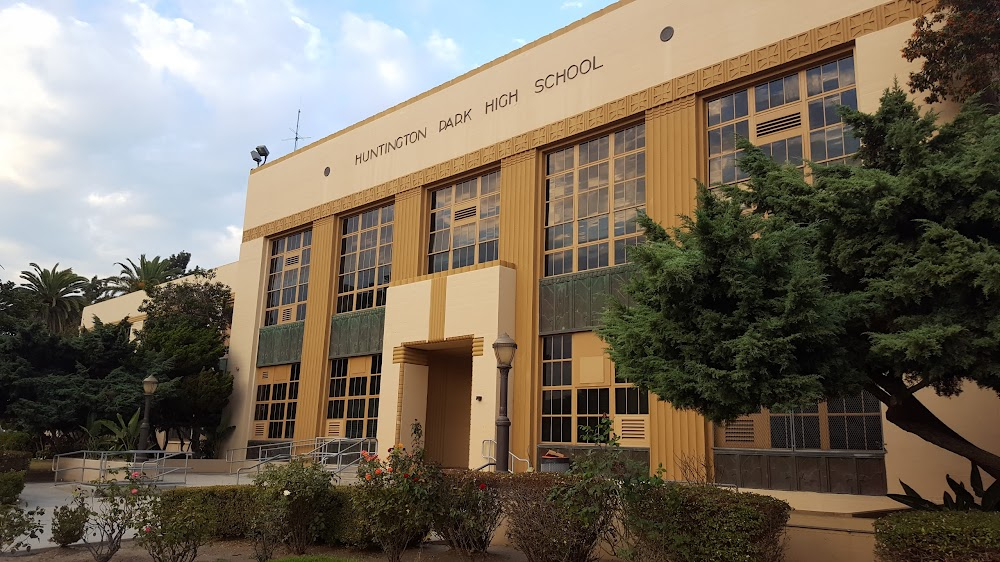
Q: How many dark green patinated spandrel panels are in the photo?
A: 3